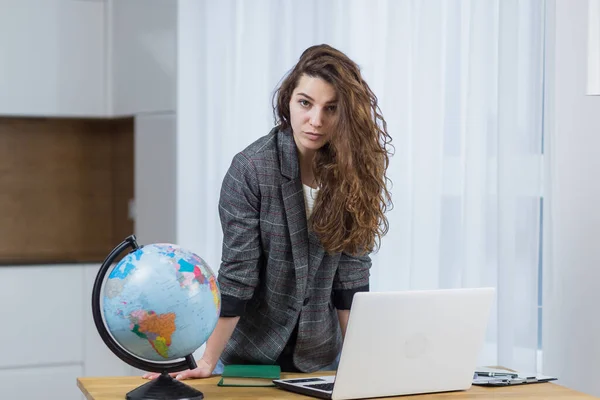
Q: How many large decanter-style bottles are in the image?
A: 0